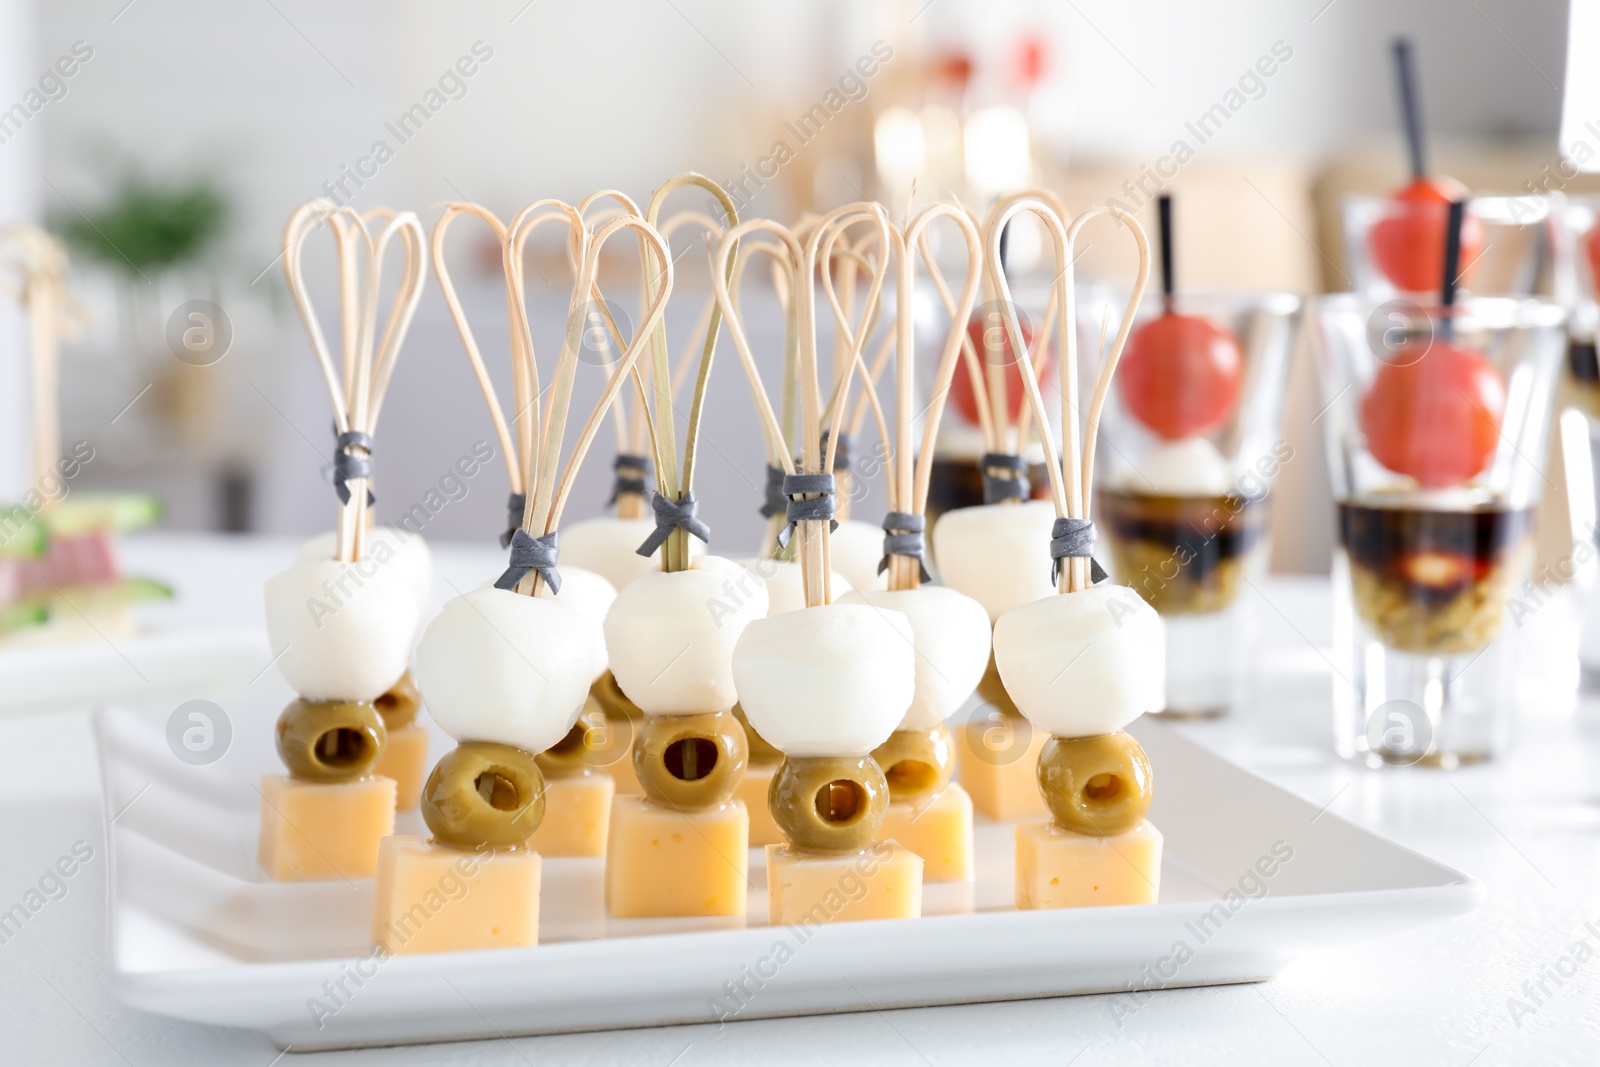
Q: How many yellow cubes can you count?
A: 11